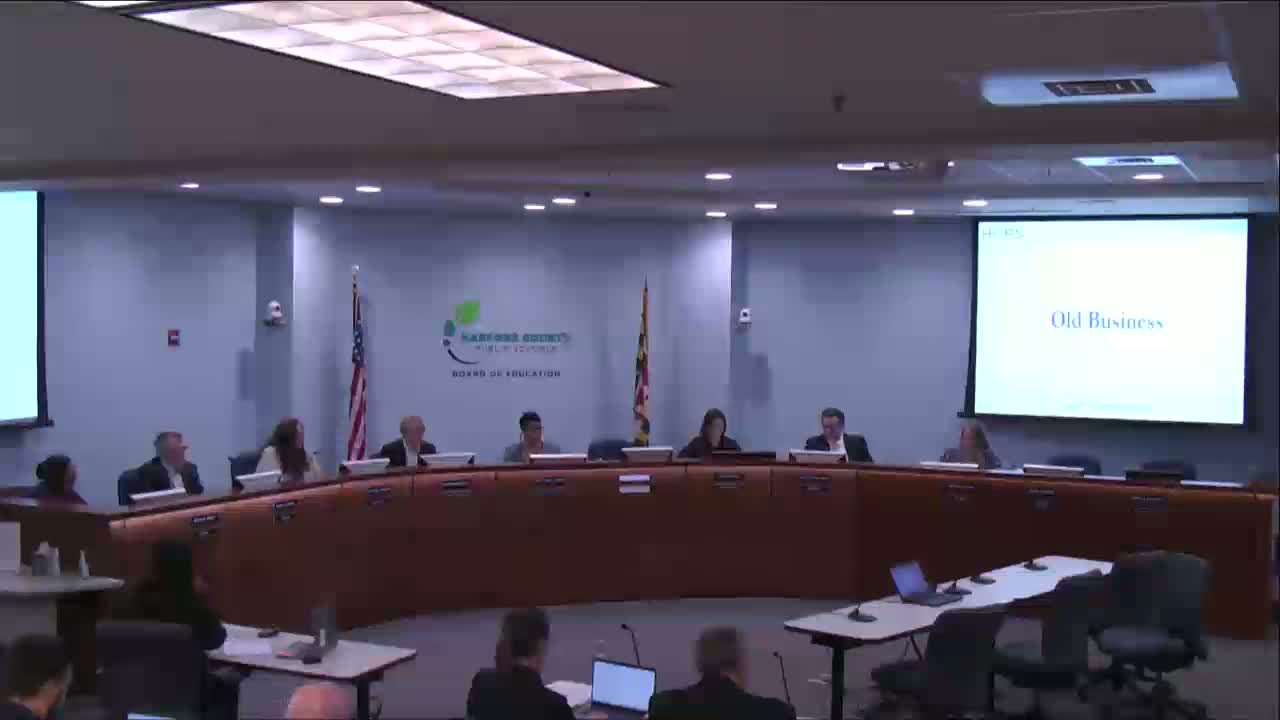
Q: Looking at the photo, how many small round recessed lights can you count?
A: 11